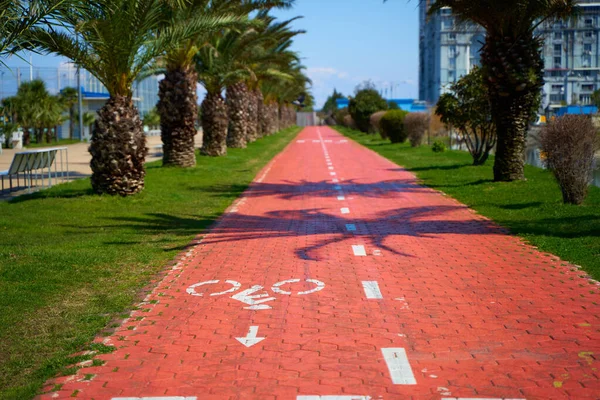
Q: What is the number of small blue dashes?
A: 2